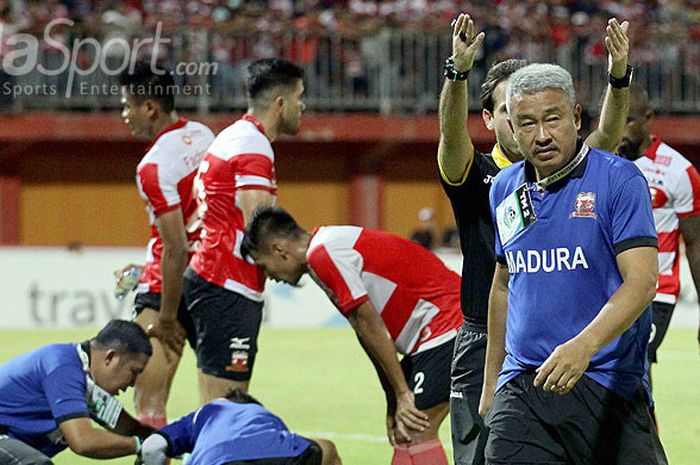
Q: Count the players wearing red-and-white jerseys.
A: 4